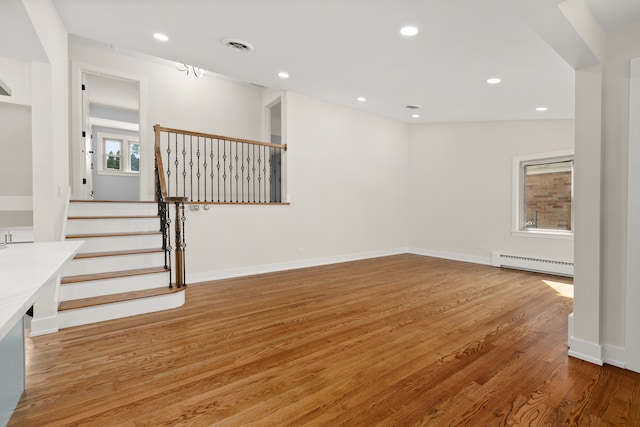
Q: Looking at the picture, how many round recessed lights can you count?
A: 7